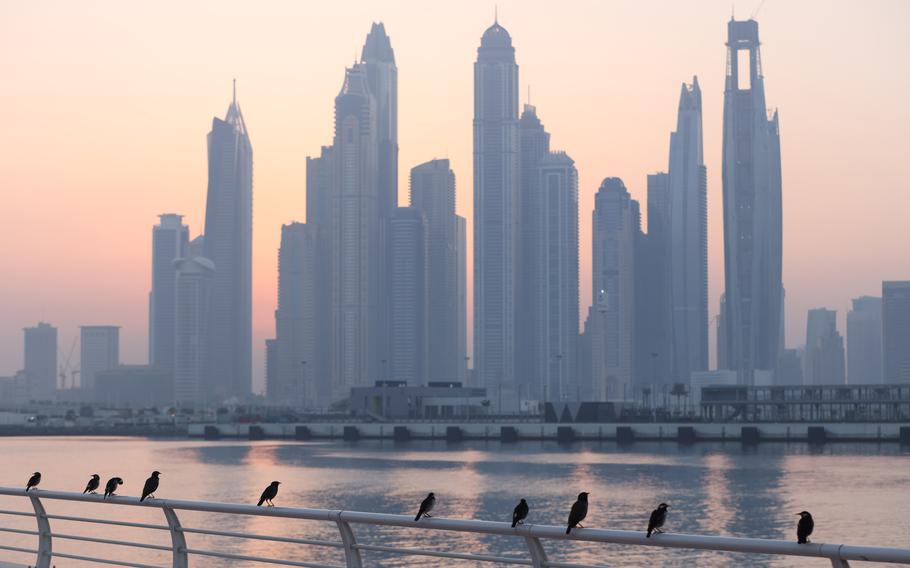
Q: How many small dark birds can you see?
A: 10